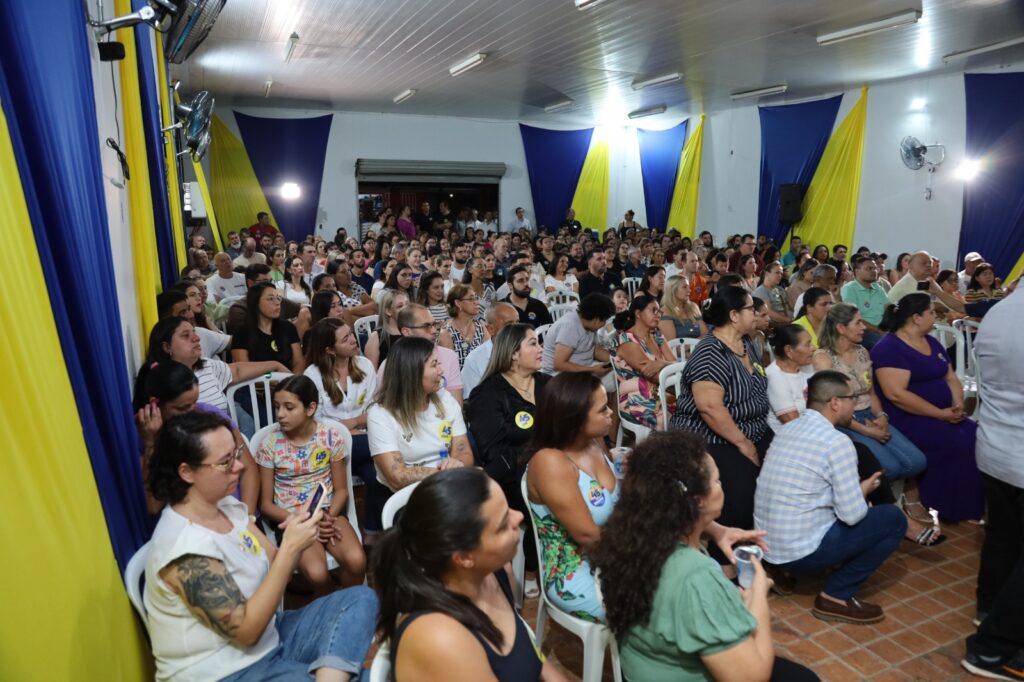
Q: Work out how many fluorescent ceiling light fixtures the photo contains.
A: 11